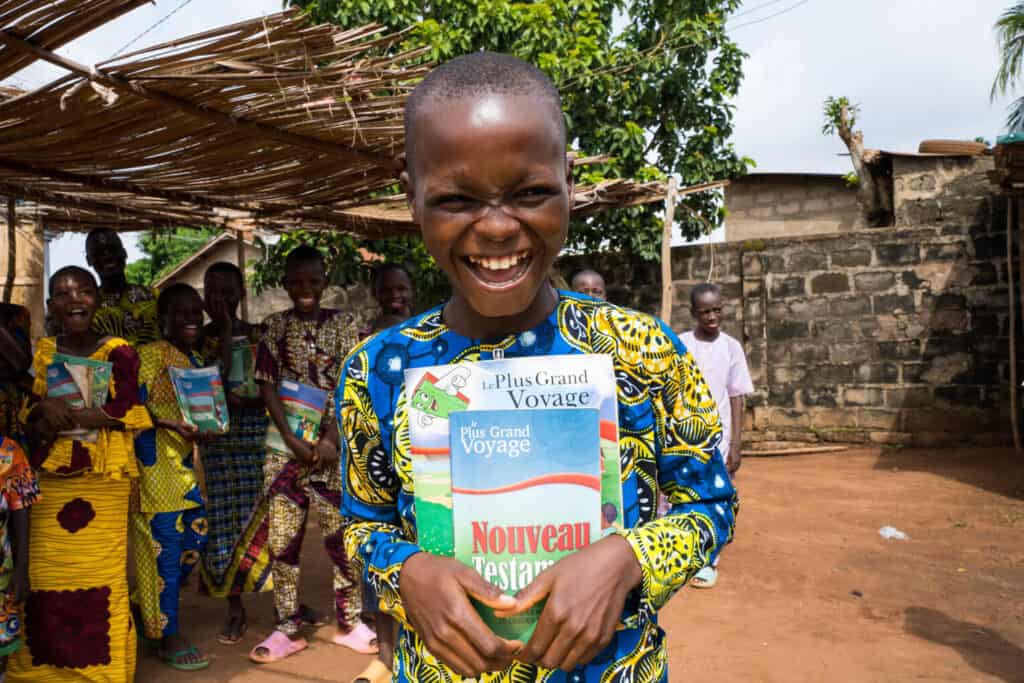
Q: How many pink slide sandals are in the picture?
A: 2